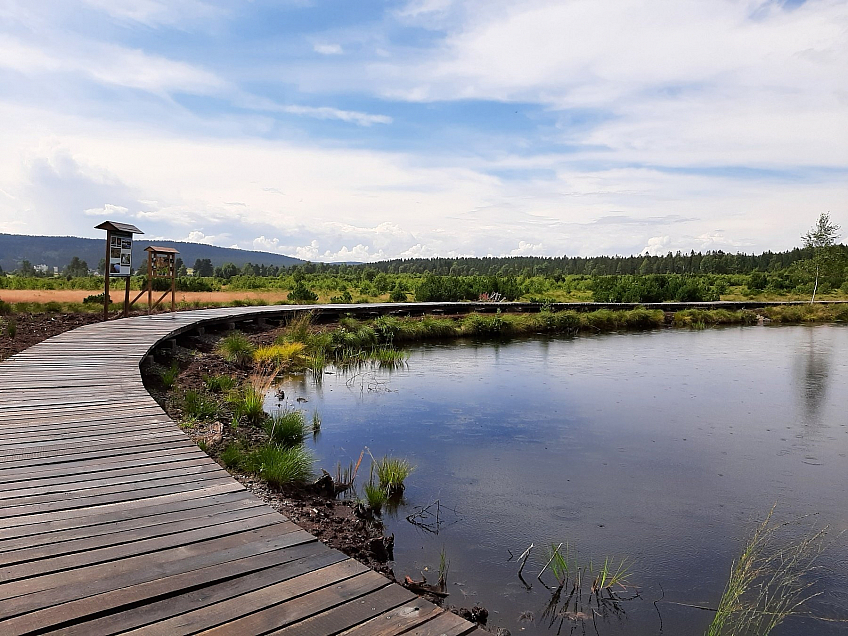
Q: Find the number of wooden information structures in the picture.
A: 2